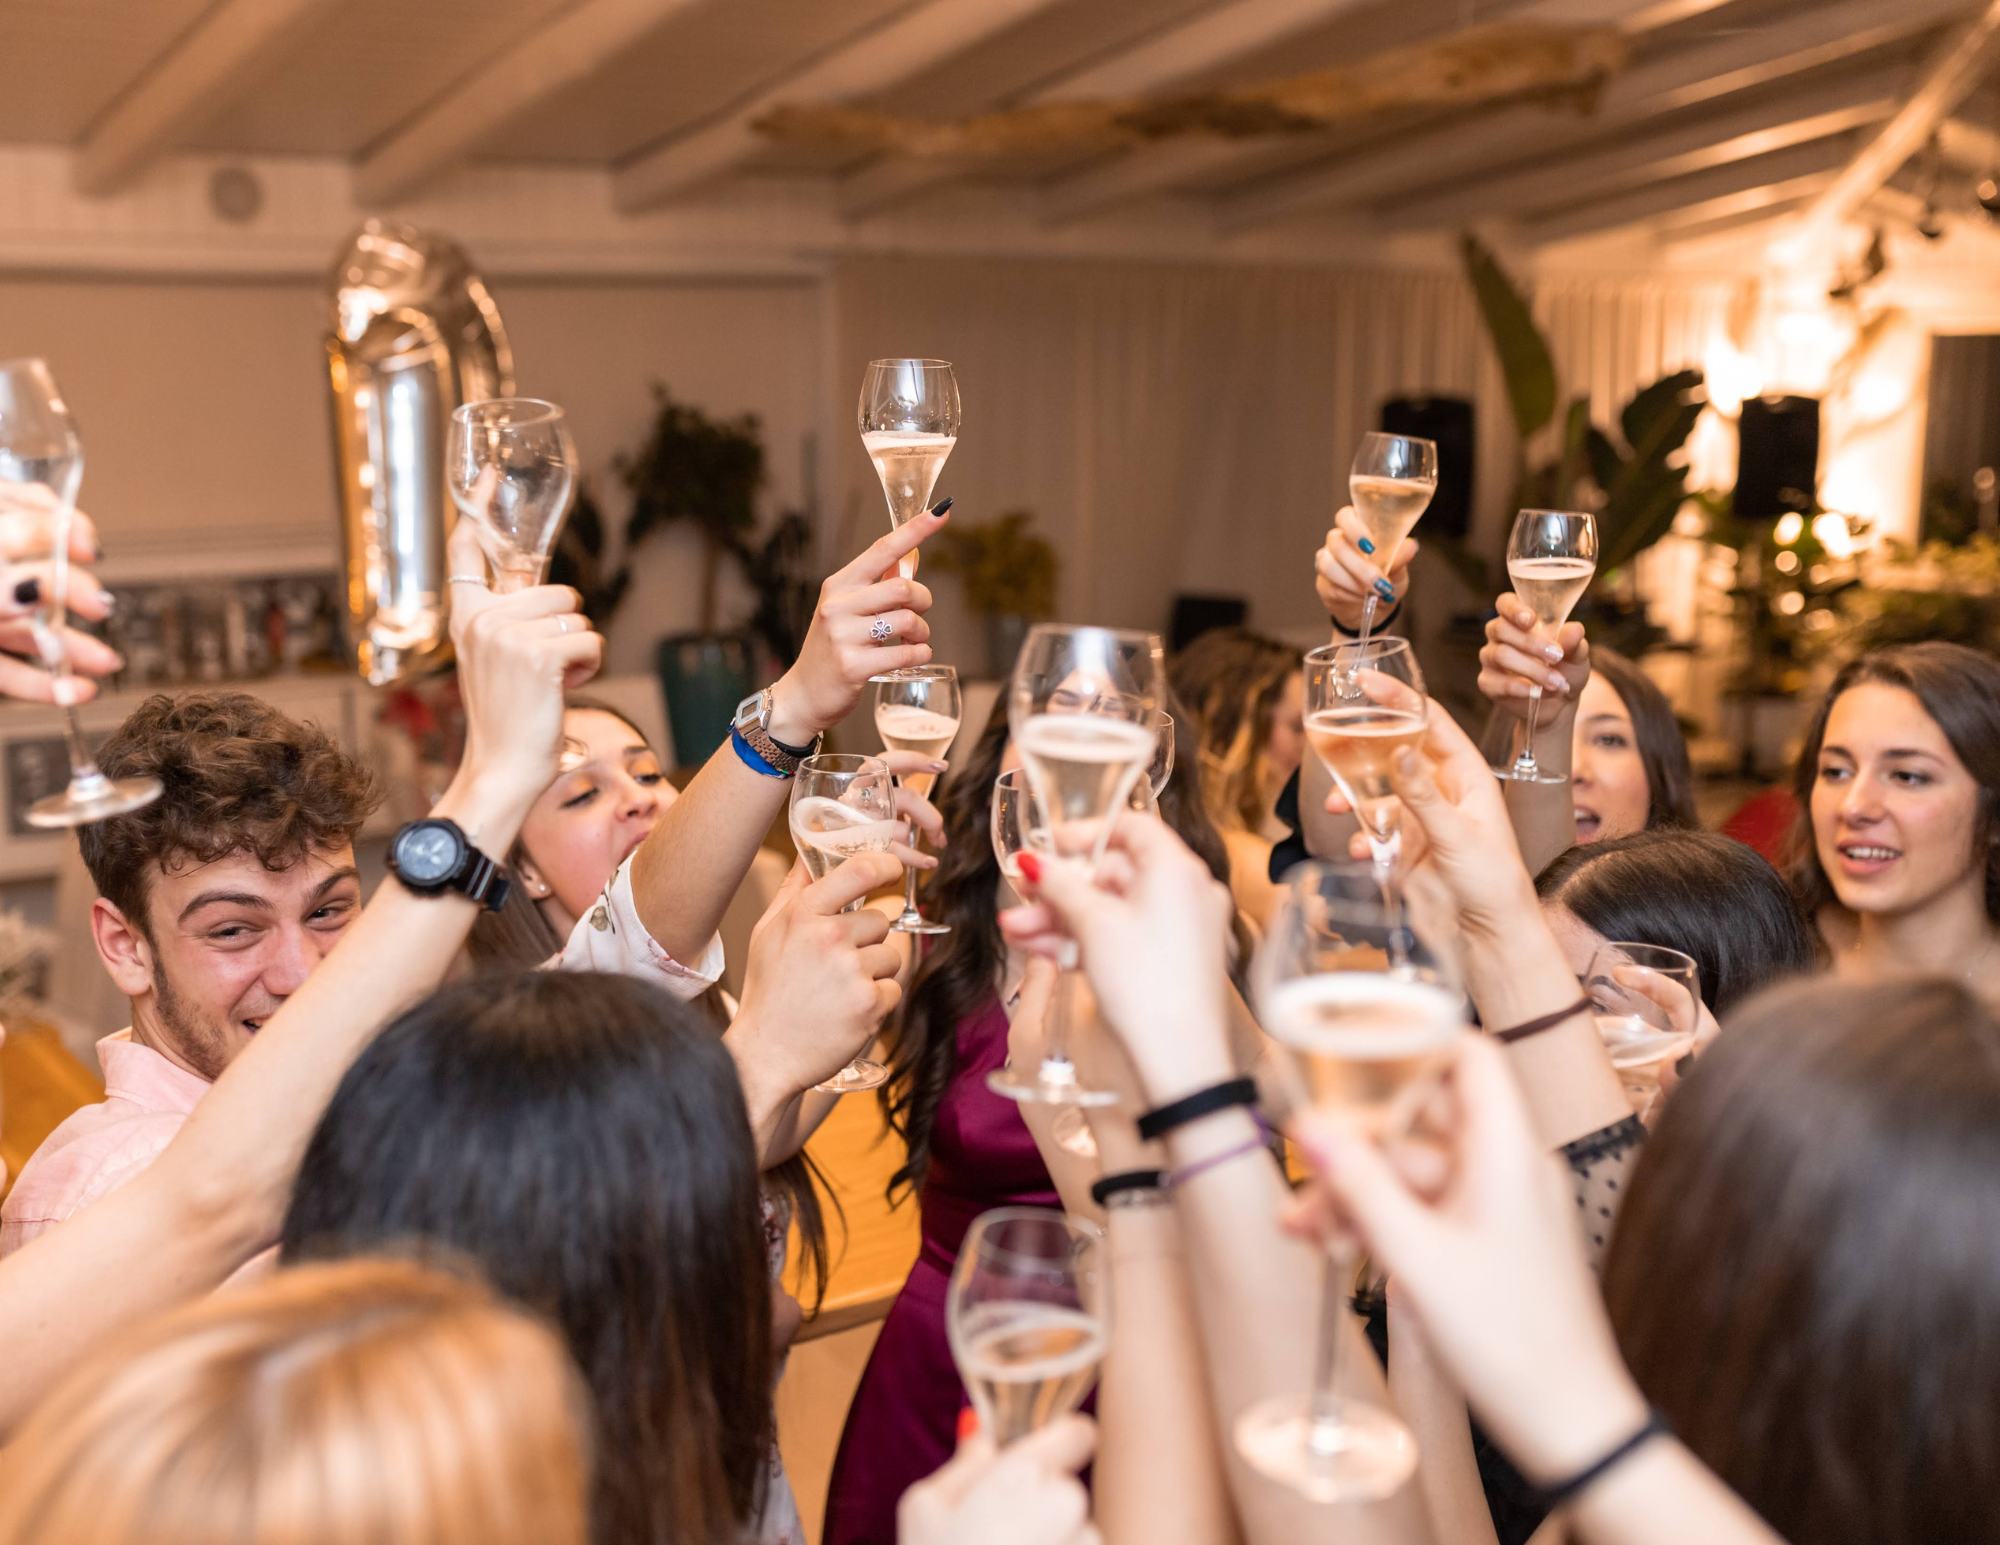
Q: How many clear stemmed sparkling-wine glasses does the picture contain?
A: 14